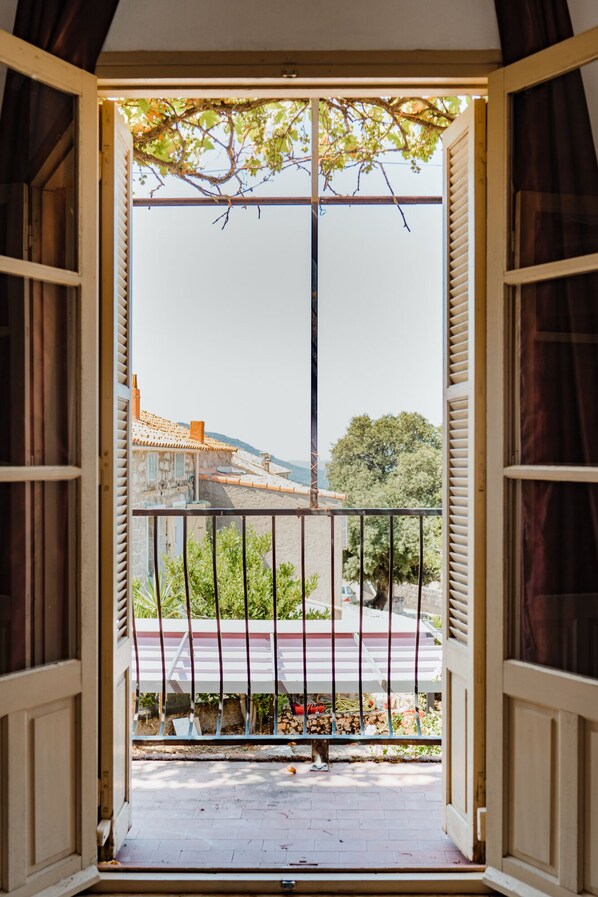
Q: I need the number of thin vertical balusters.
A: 11